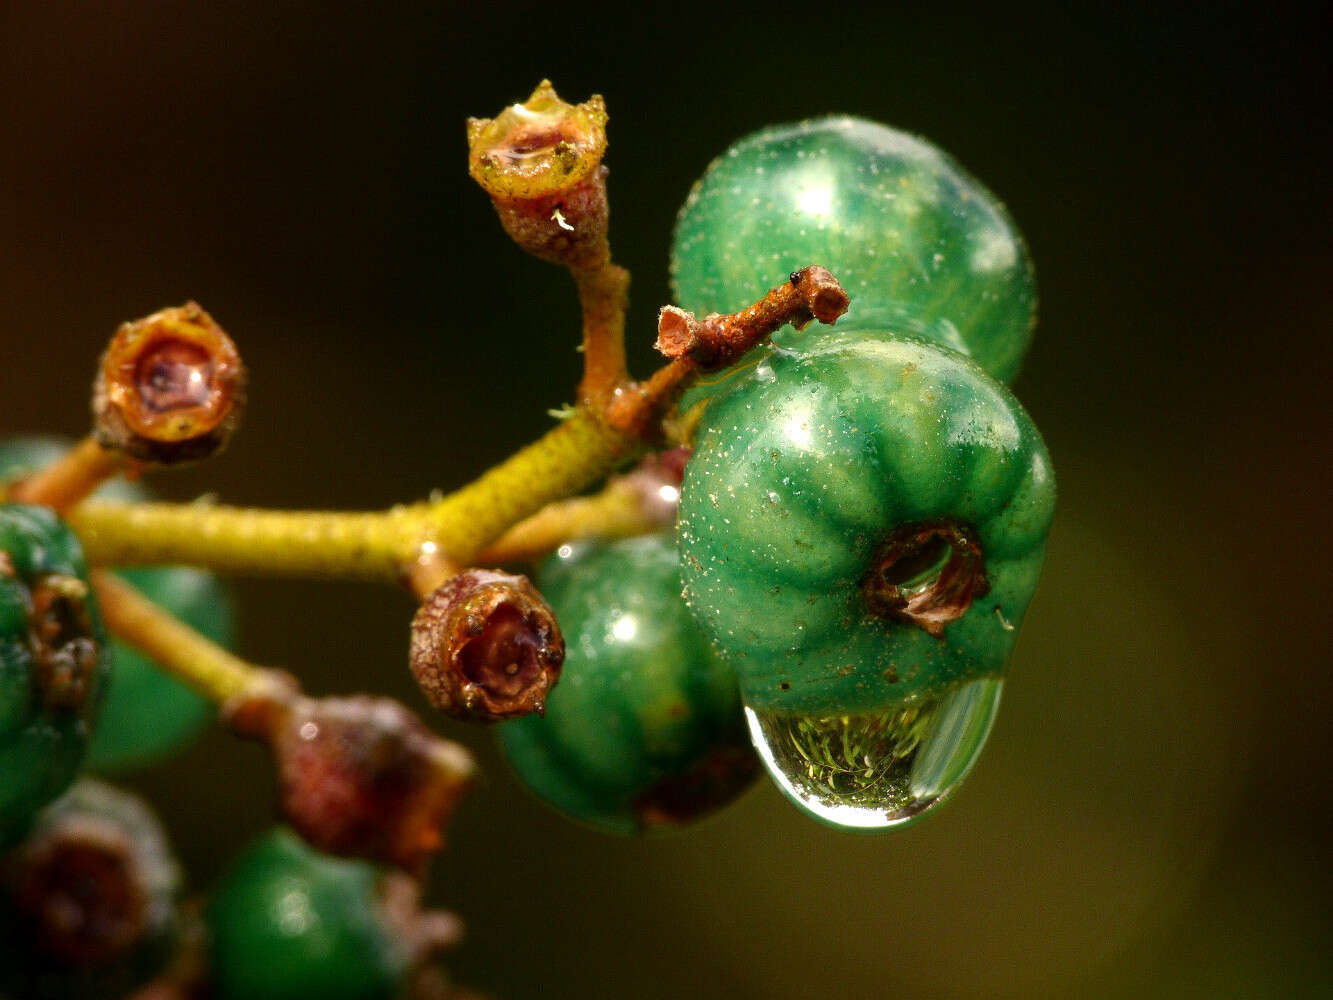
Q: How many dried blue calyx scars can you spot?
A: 0